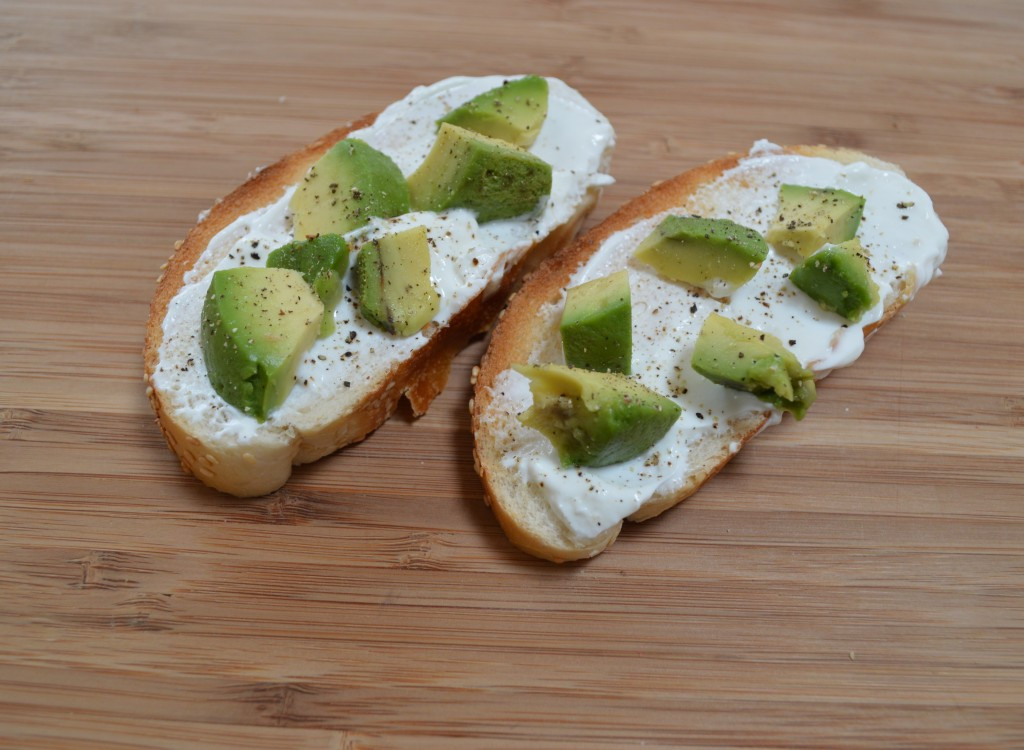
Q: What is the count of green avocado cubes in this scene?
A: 12